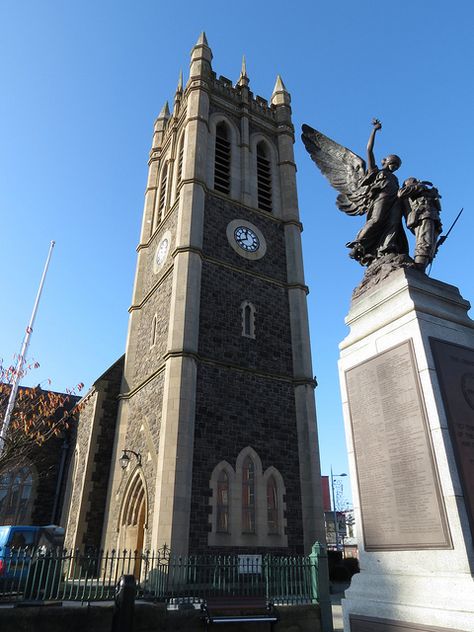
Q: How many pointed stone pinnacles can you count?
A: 5